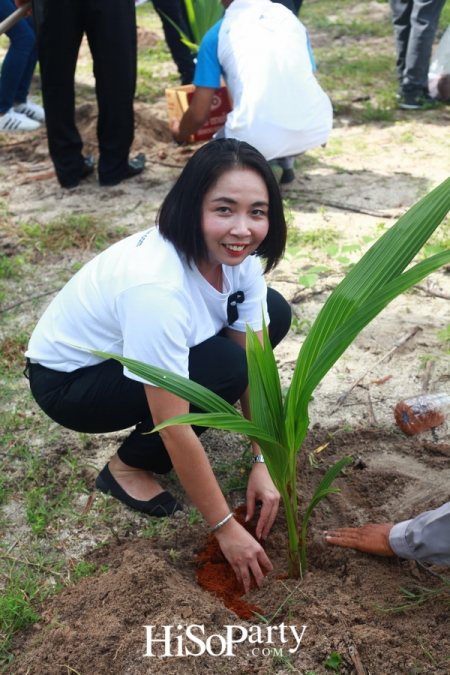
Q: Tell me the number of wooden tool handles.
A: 1